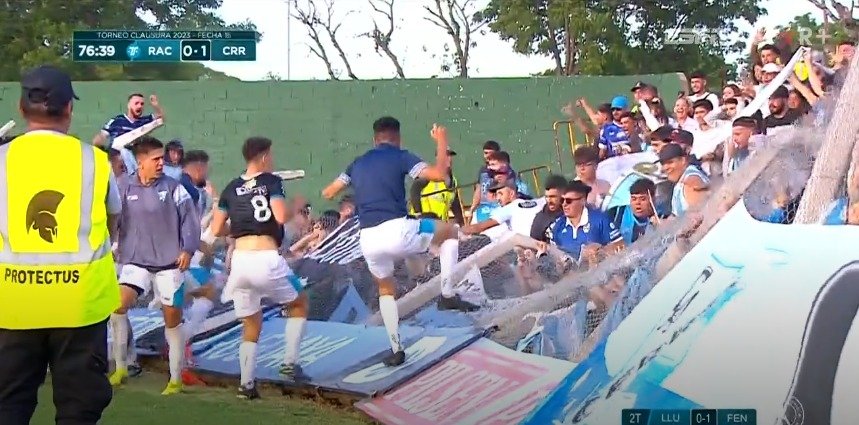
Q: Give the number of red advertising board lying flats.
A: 1